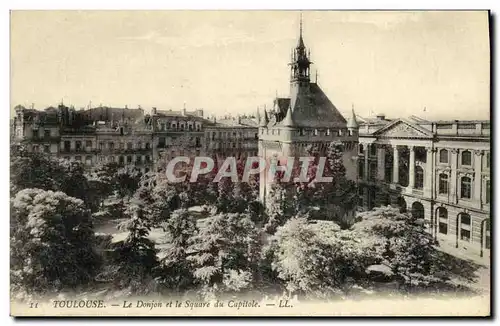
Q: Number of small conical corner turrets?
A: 4